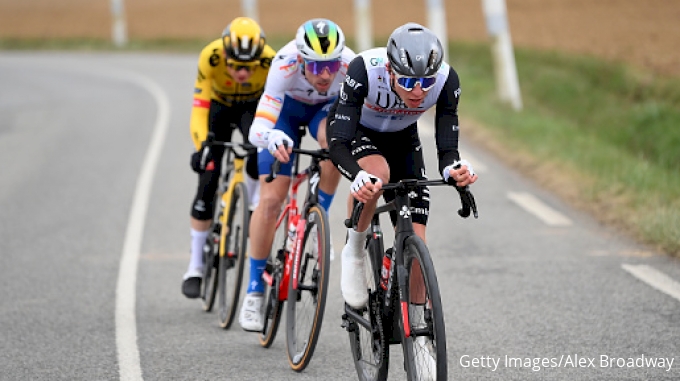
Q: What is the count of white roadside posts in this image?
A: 5